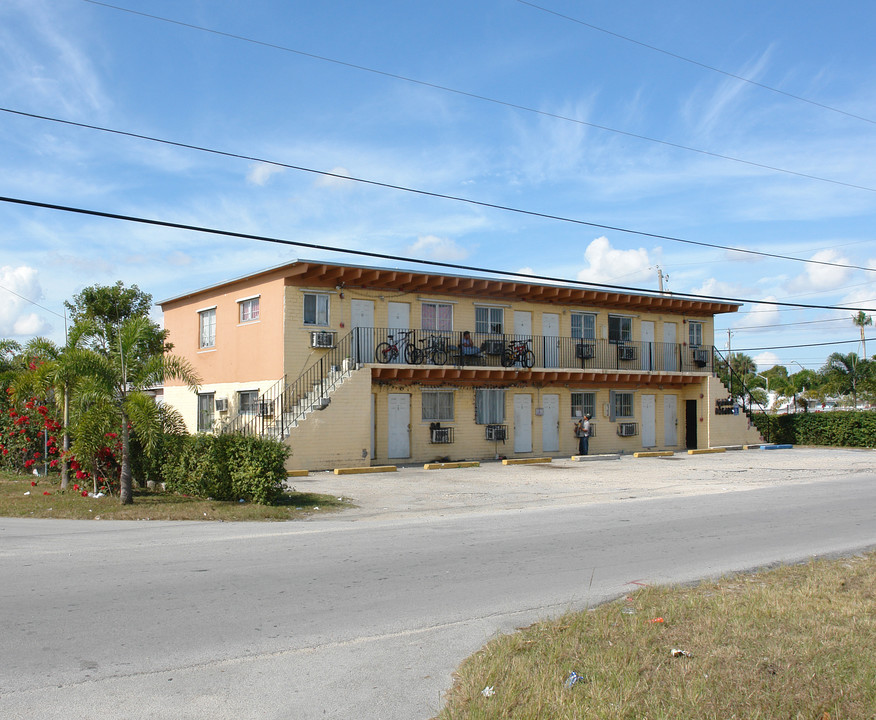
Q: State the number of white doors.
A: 12